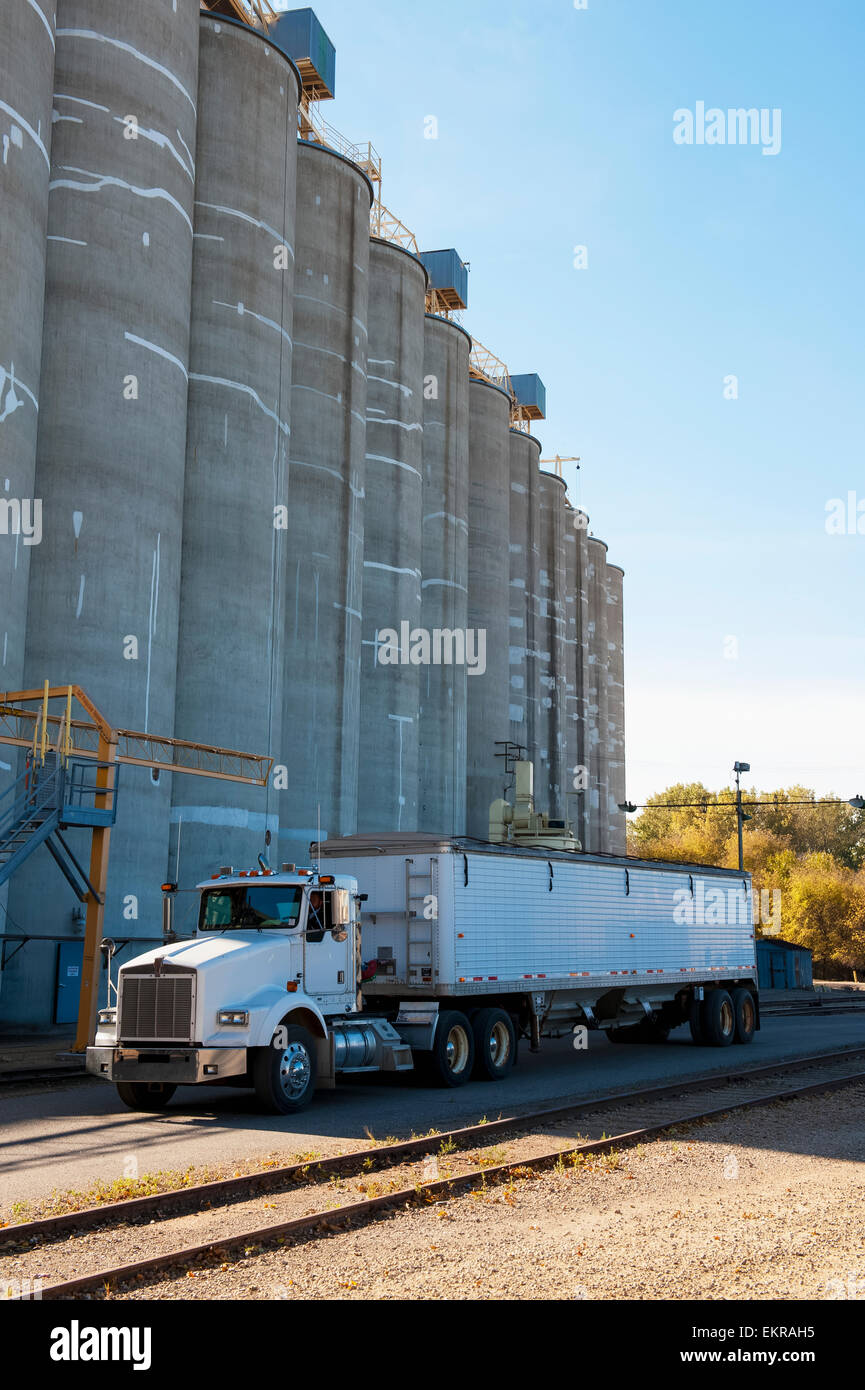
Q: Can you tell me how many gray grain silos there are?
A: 12